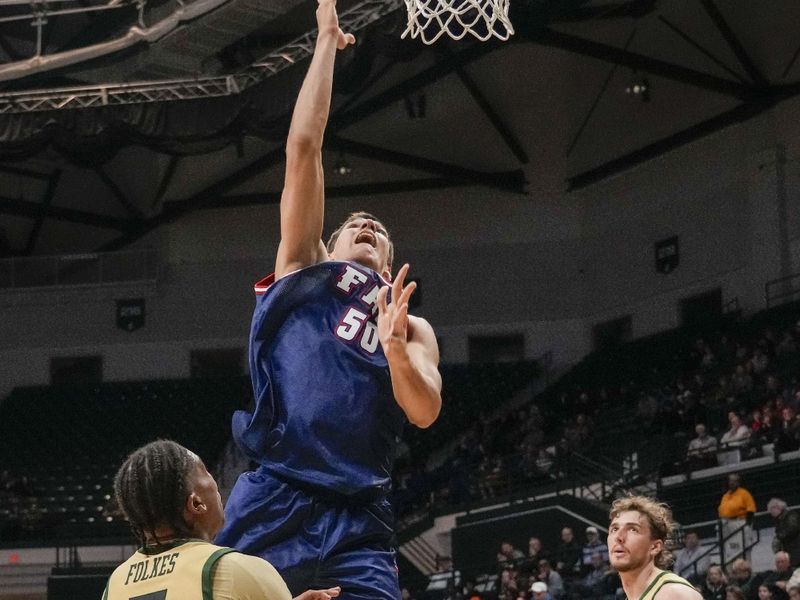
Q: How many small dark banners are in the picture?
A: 2